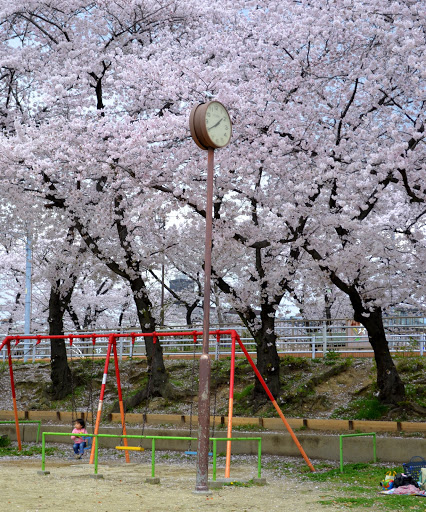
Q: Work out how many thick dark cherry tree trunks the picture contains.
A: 4